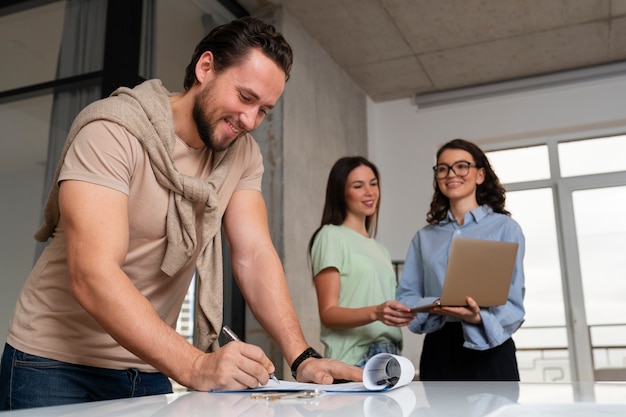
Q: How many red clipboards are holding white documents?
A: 0